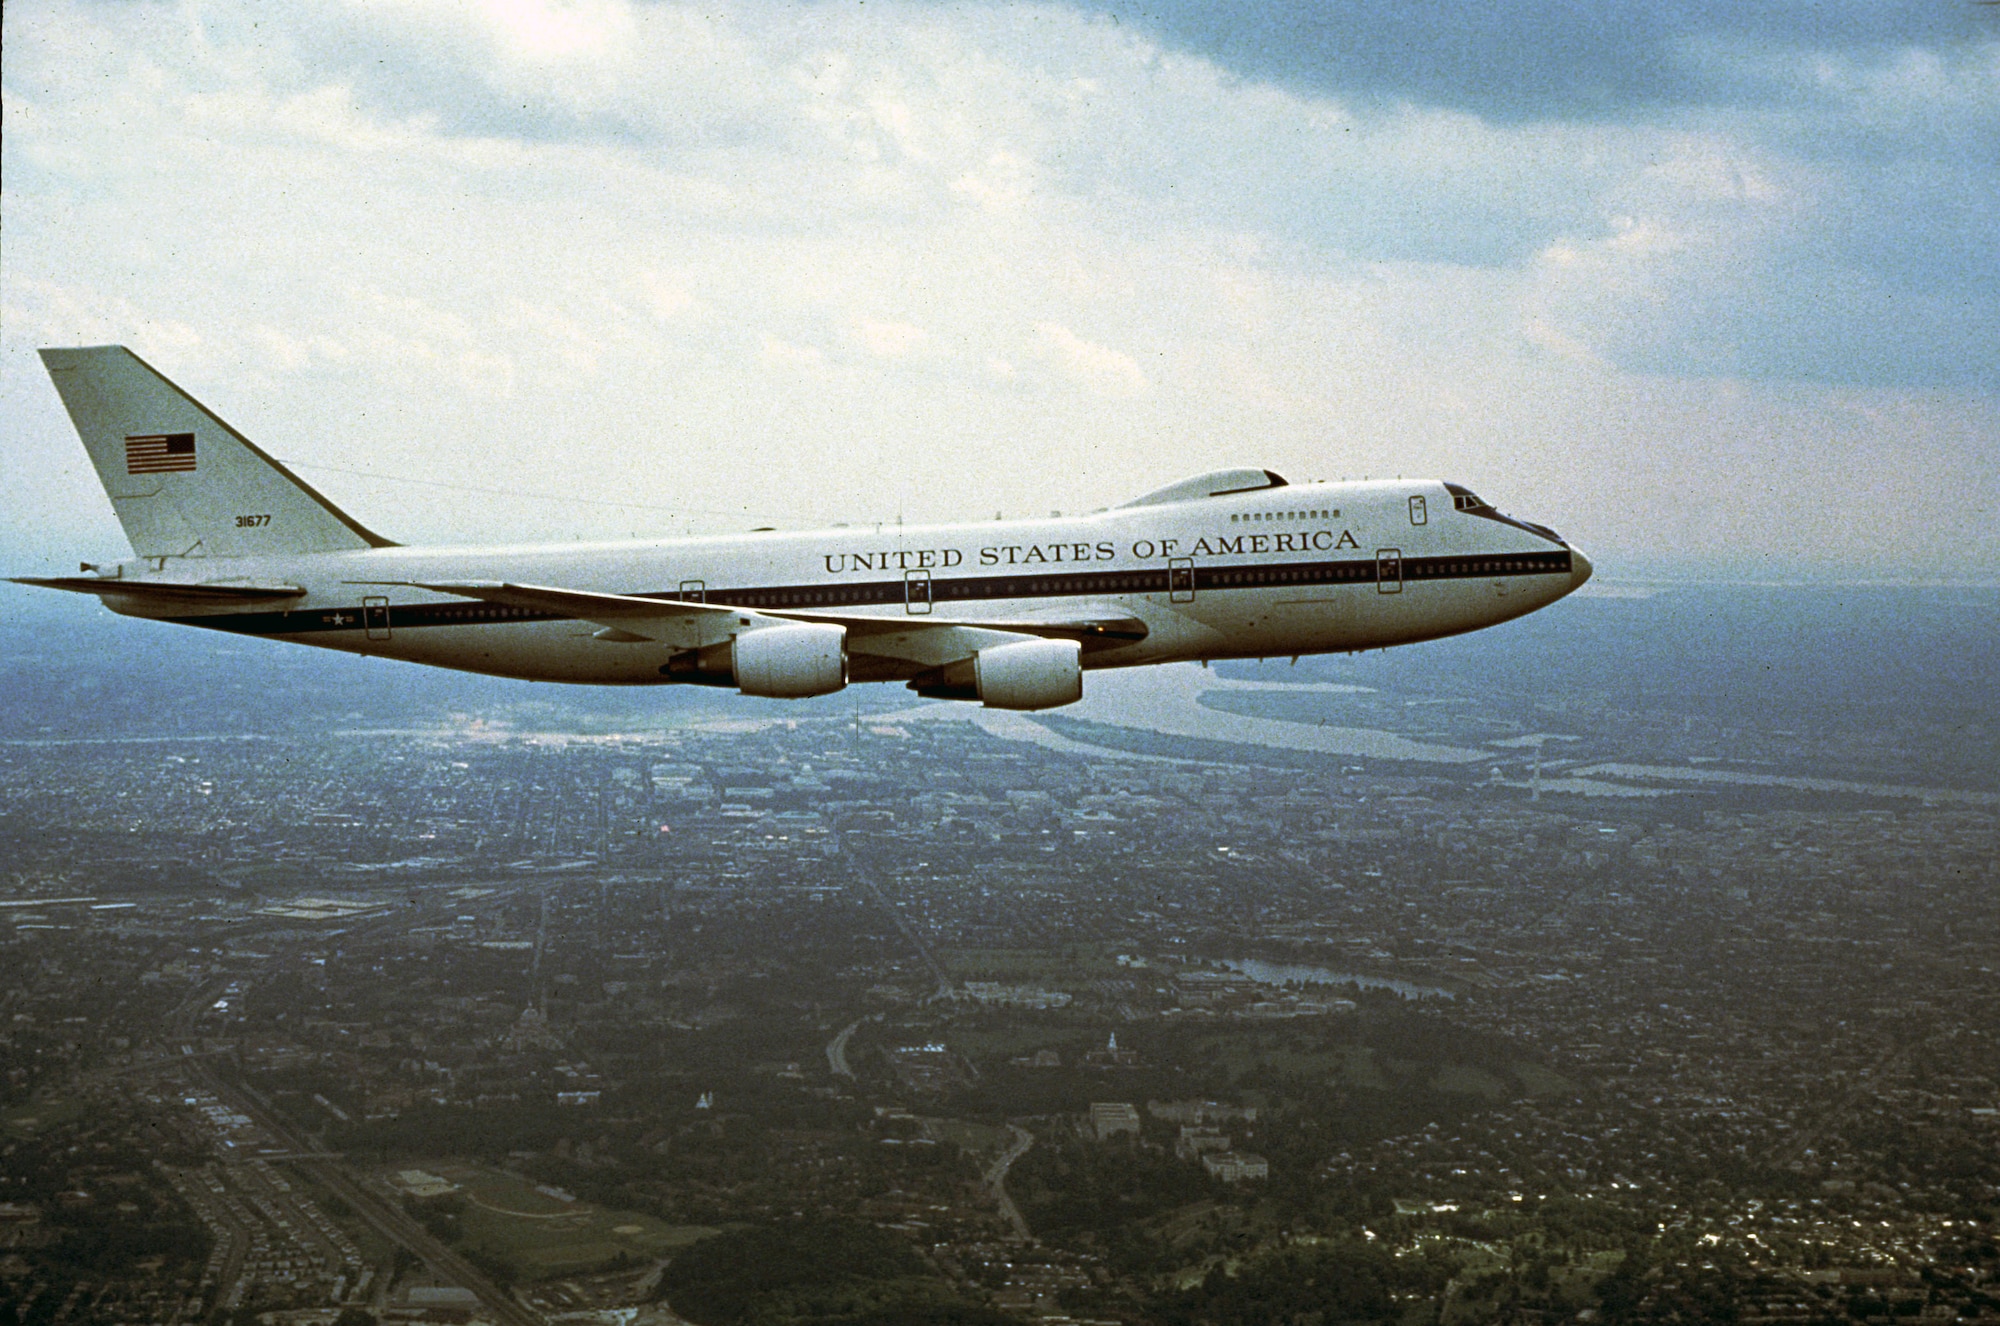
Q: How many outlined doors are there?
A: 6